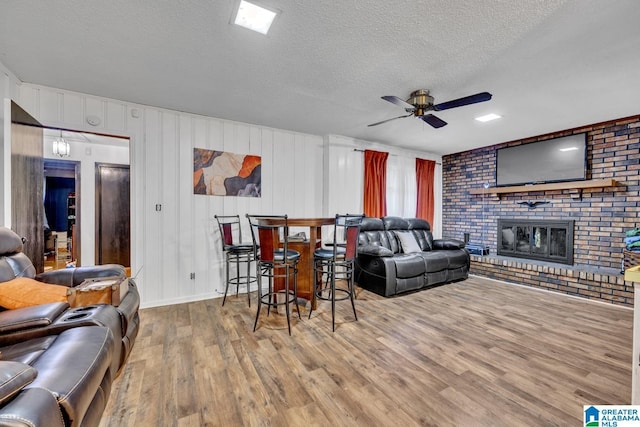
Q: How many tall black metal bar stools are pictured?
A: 4